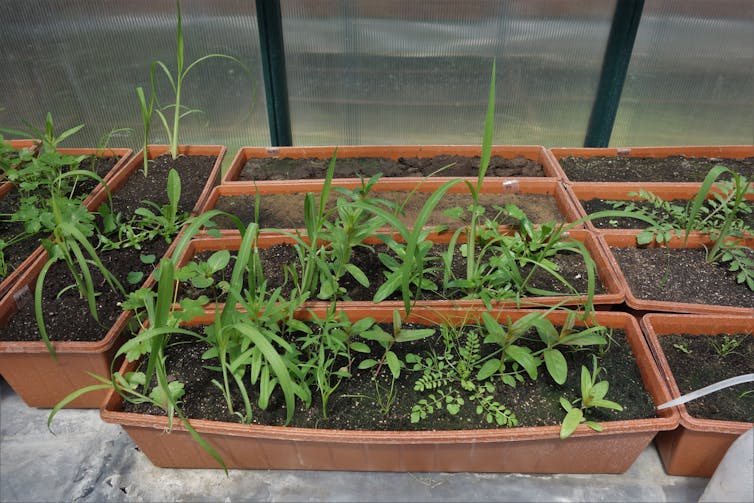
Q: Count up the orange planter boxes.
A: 11